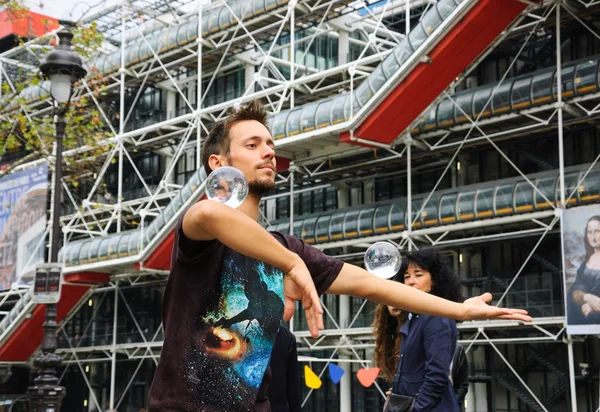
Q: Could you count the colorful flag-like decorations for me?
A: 3